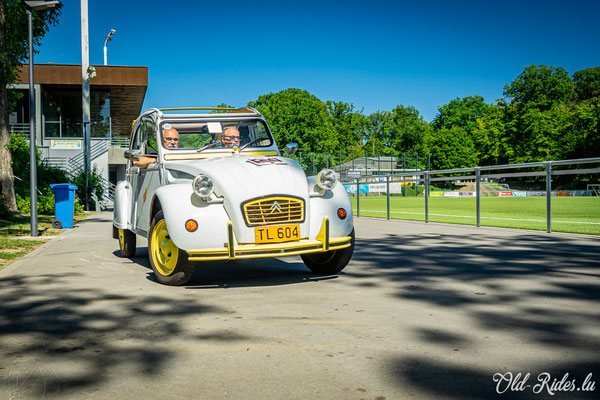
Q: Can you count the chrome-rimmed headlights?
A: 2